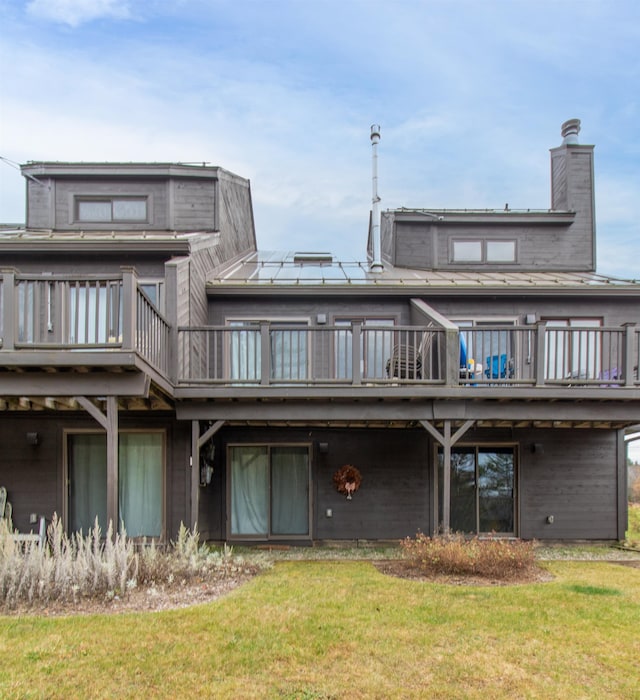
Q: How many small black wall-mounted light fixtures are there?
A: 3